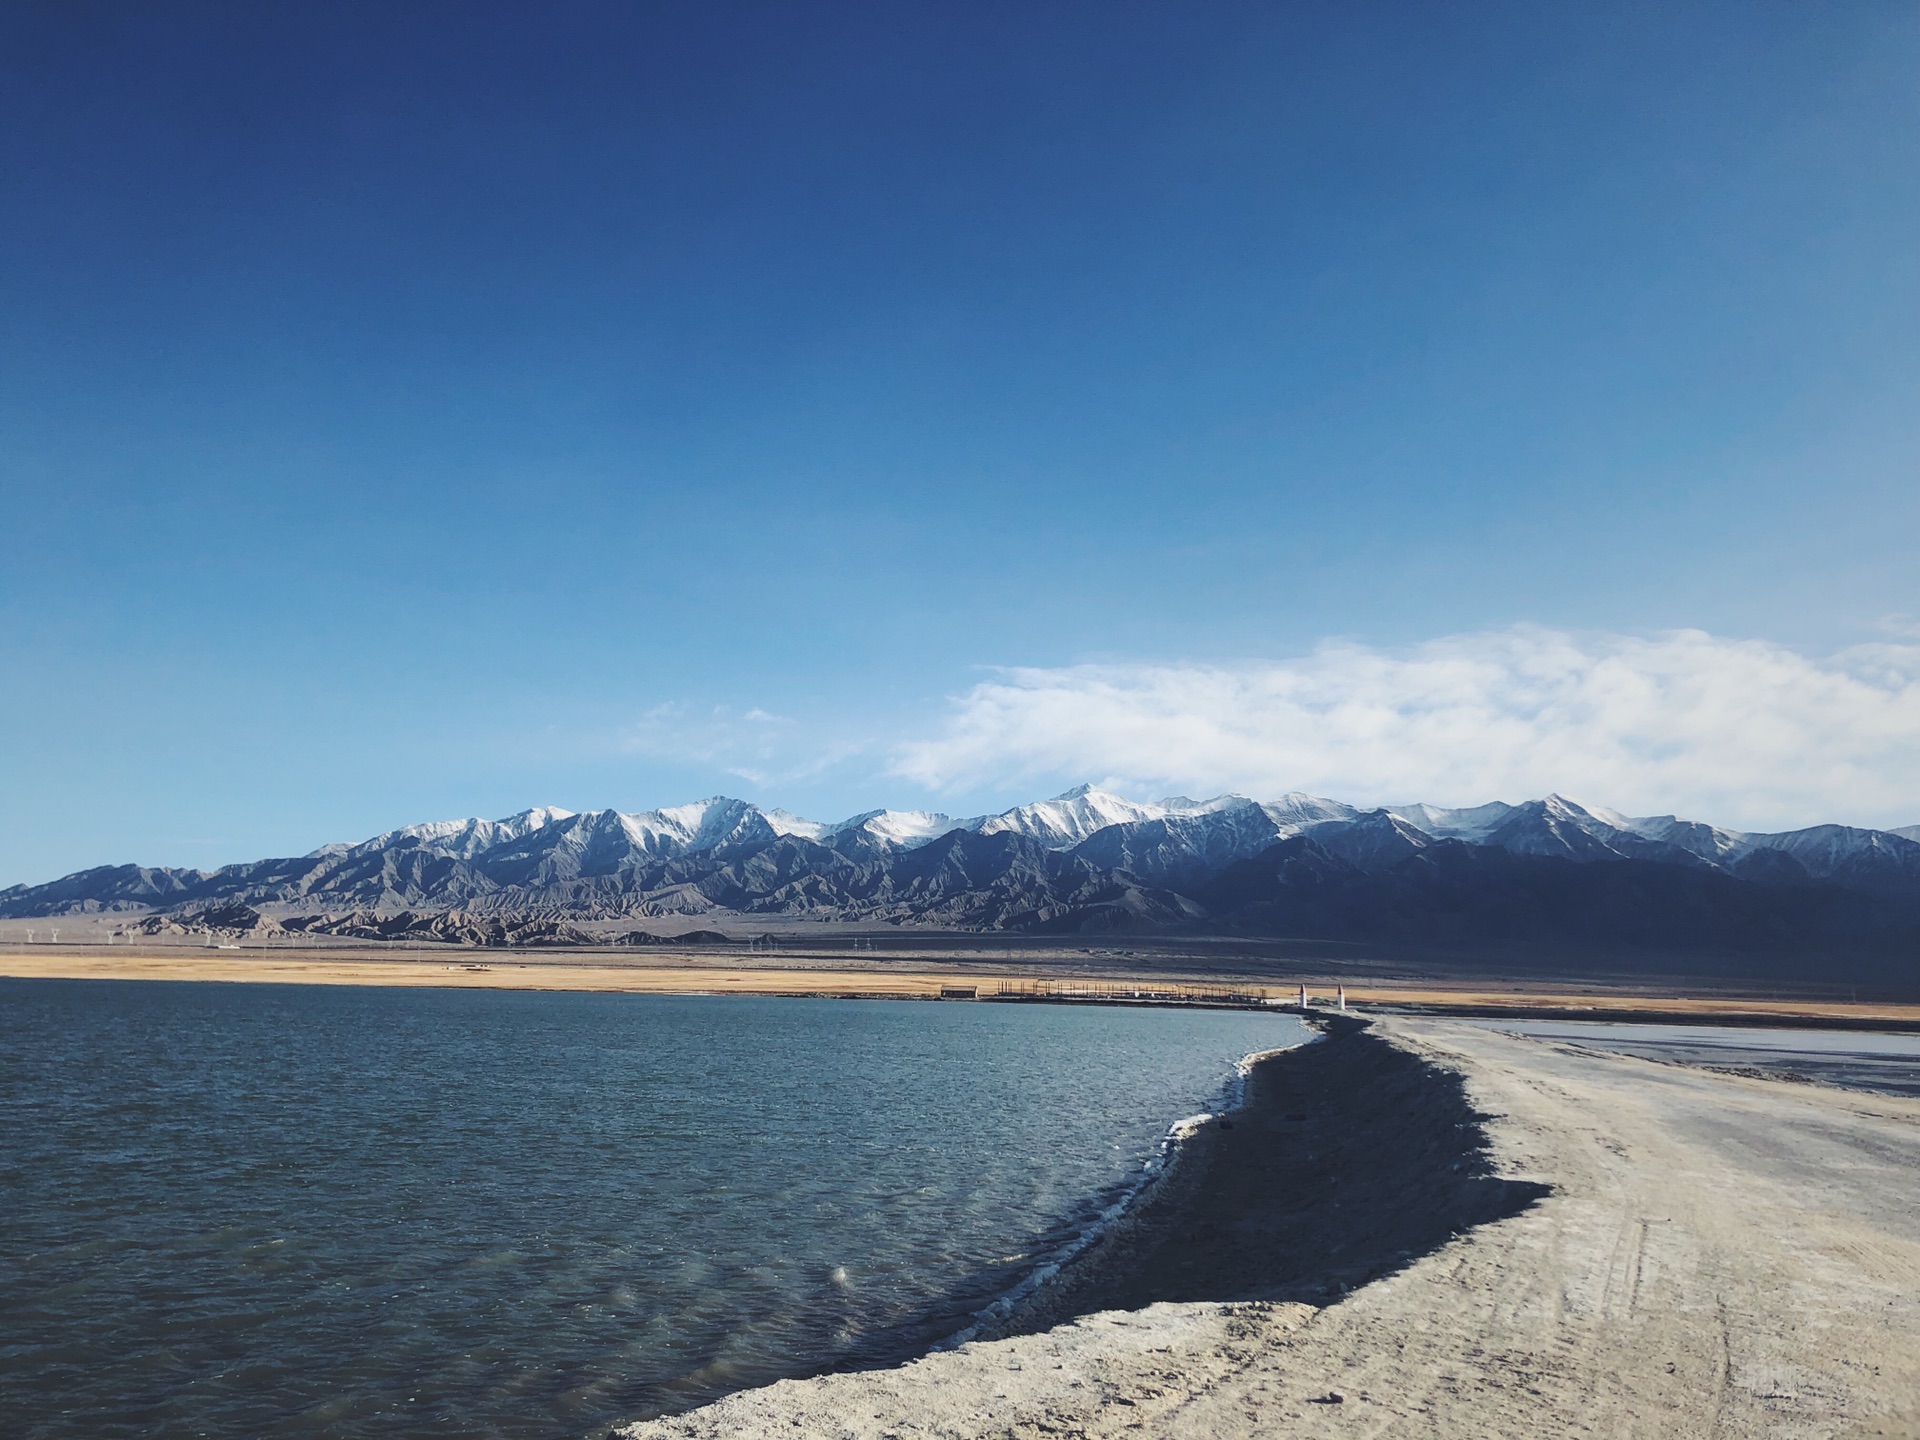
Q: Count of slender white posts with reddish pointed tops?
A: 2